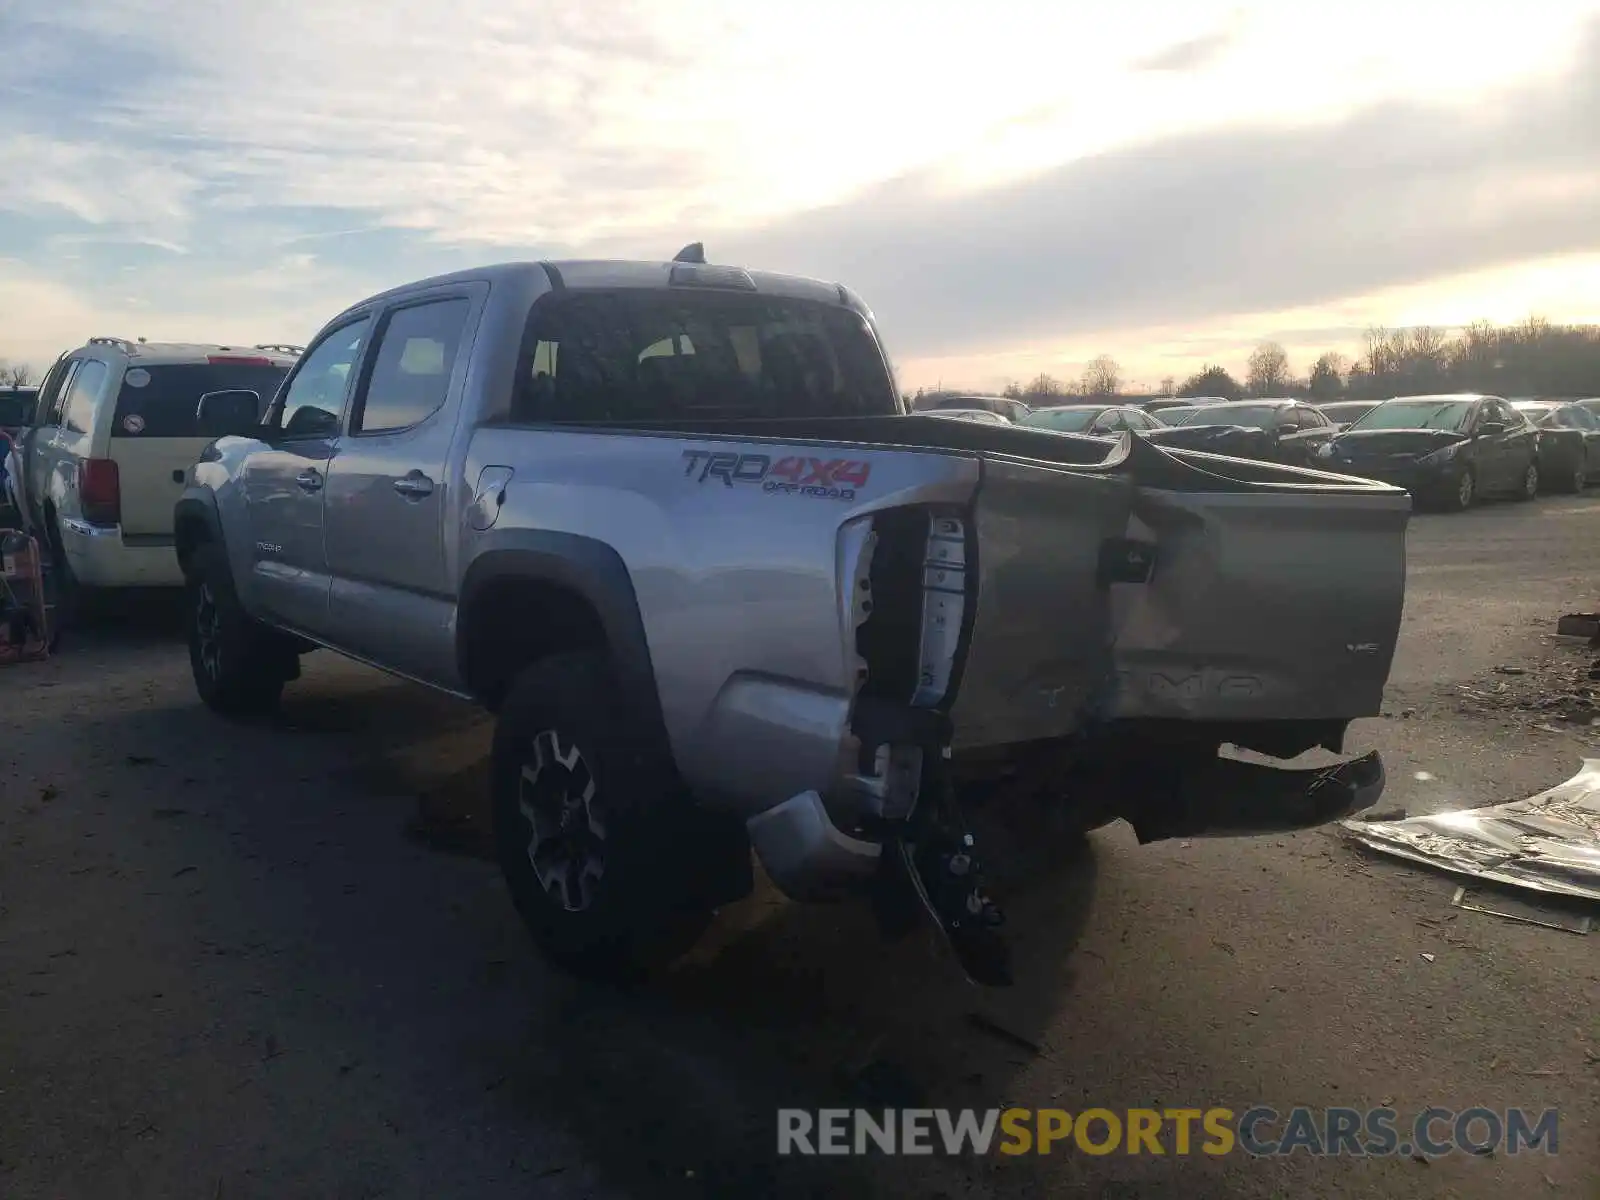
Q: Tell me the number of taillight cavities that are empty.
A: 1